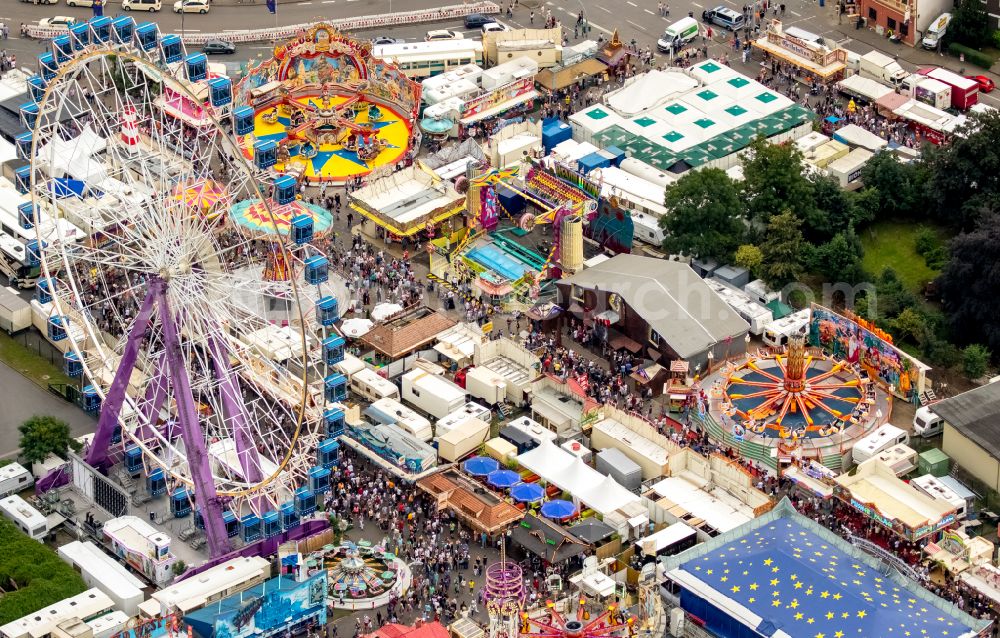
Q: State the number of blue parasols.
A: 4